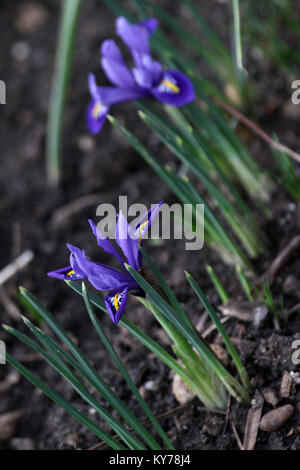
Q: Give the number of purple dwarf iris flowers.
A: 2